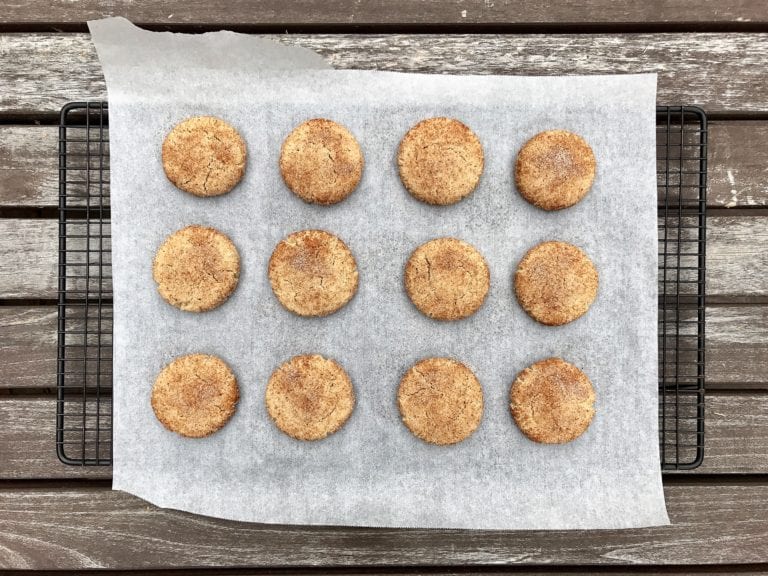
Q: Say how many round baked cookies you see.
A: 12